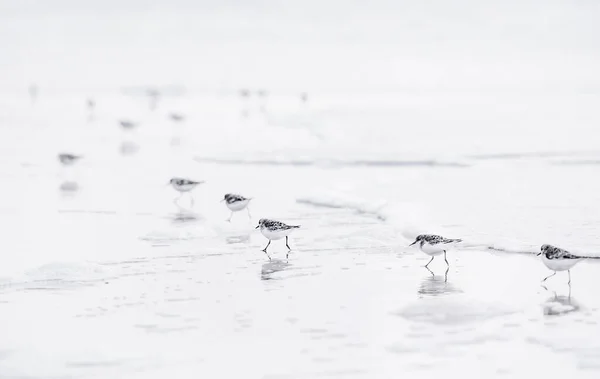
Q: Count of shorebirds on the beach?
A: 14